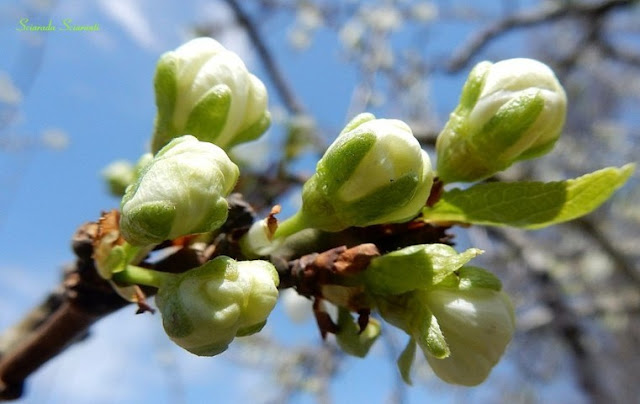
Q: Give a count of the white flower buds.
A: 6